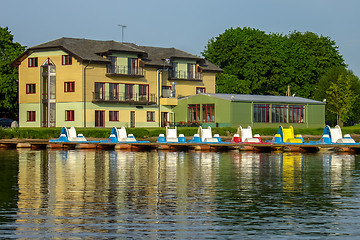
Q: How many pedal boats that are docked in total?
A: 7